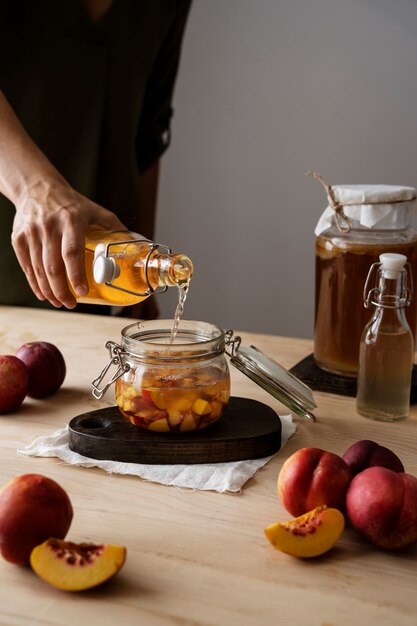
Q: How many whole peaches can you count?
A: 6